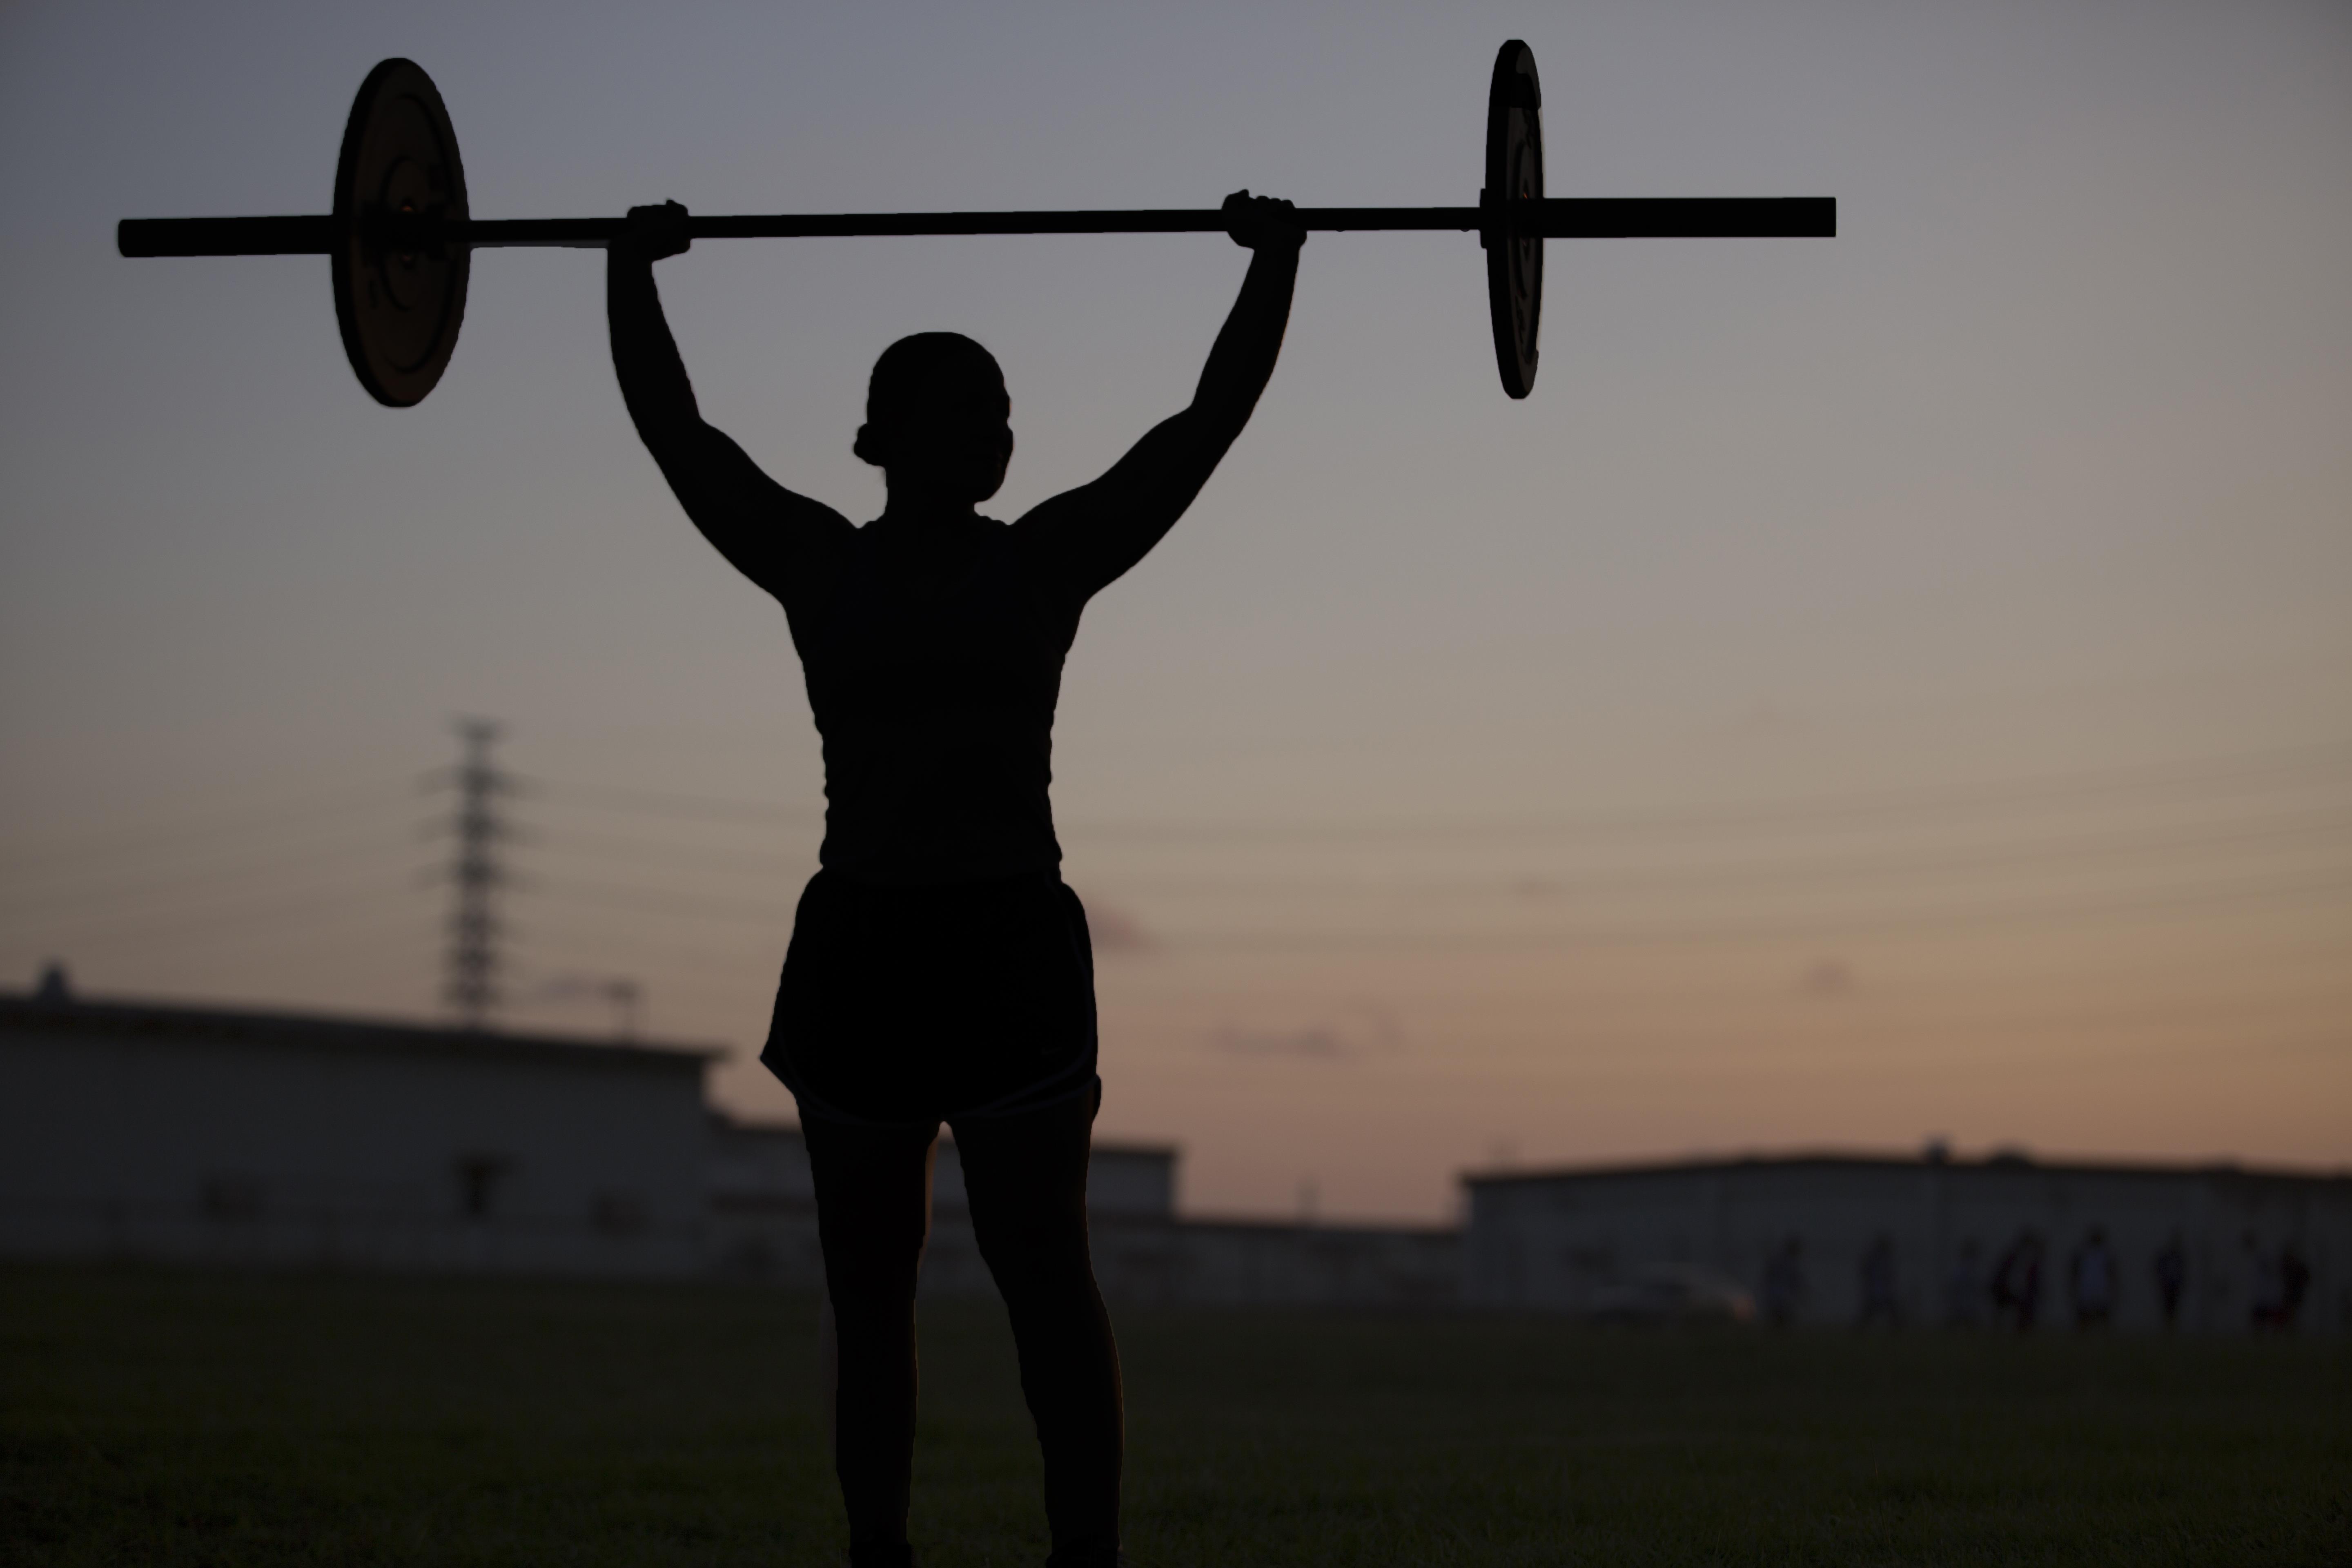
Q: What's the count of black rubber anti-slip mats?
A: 0